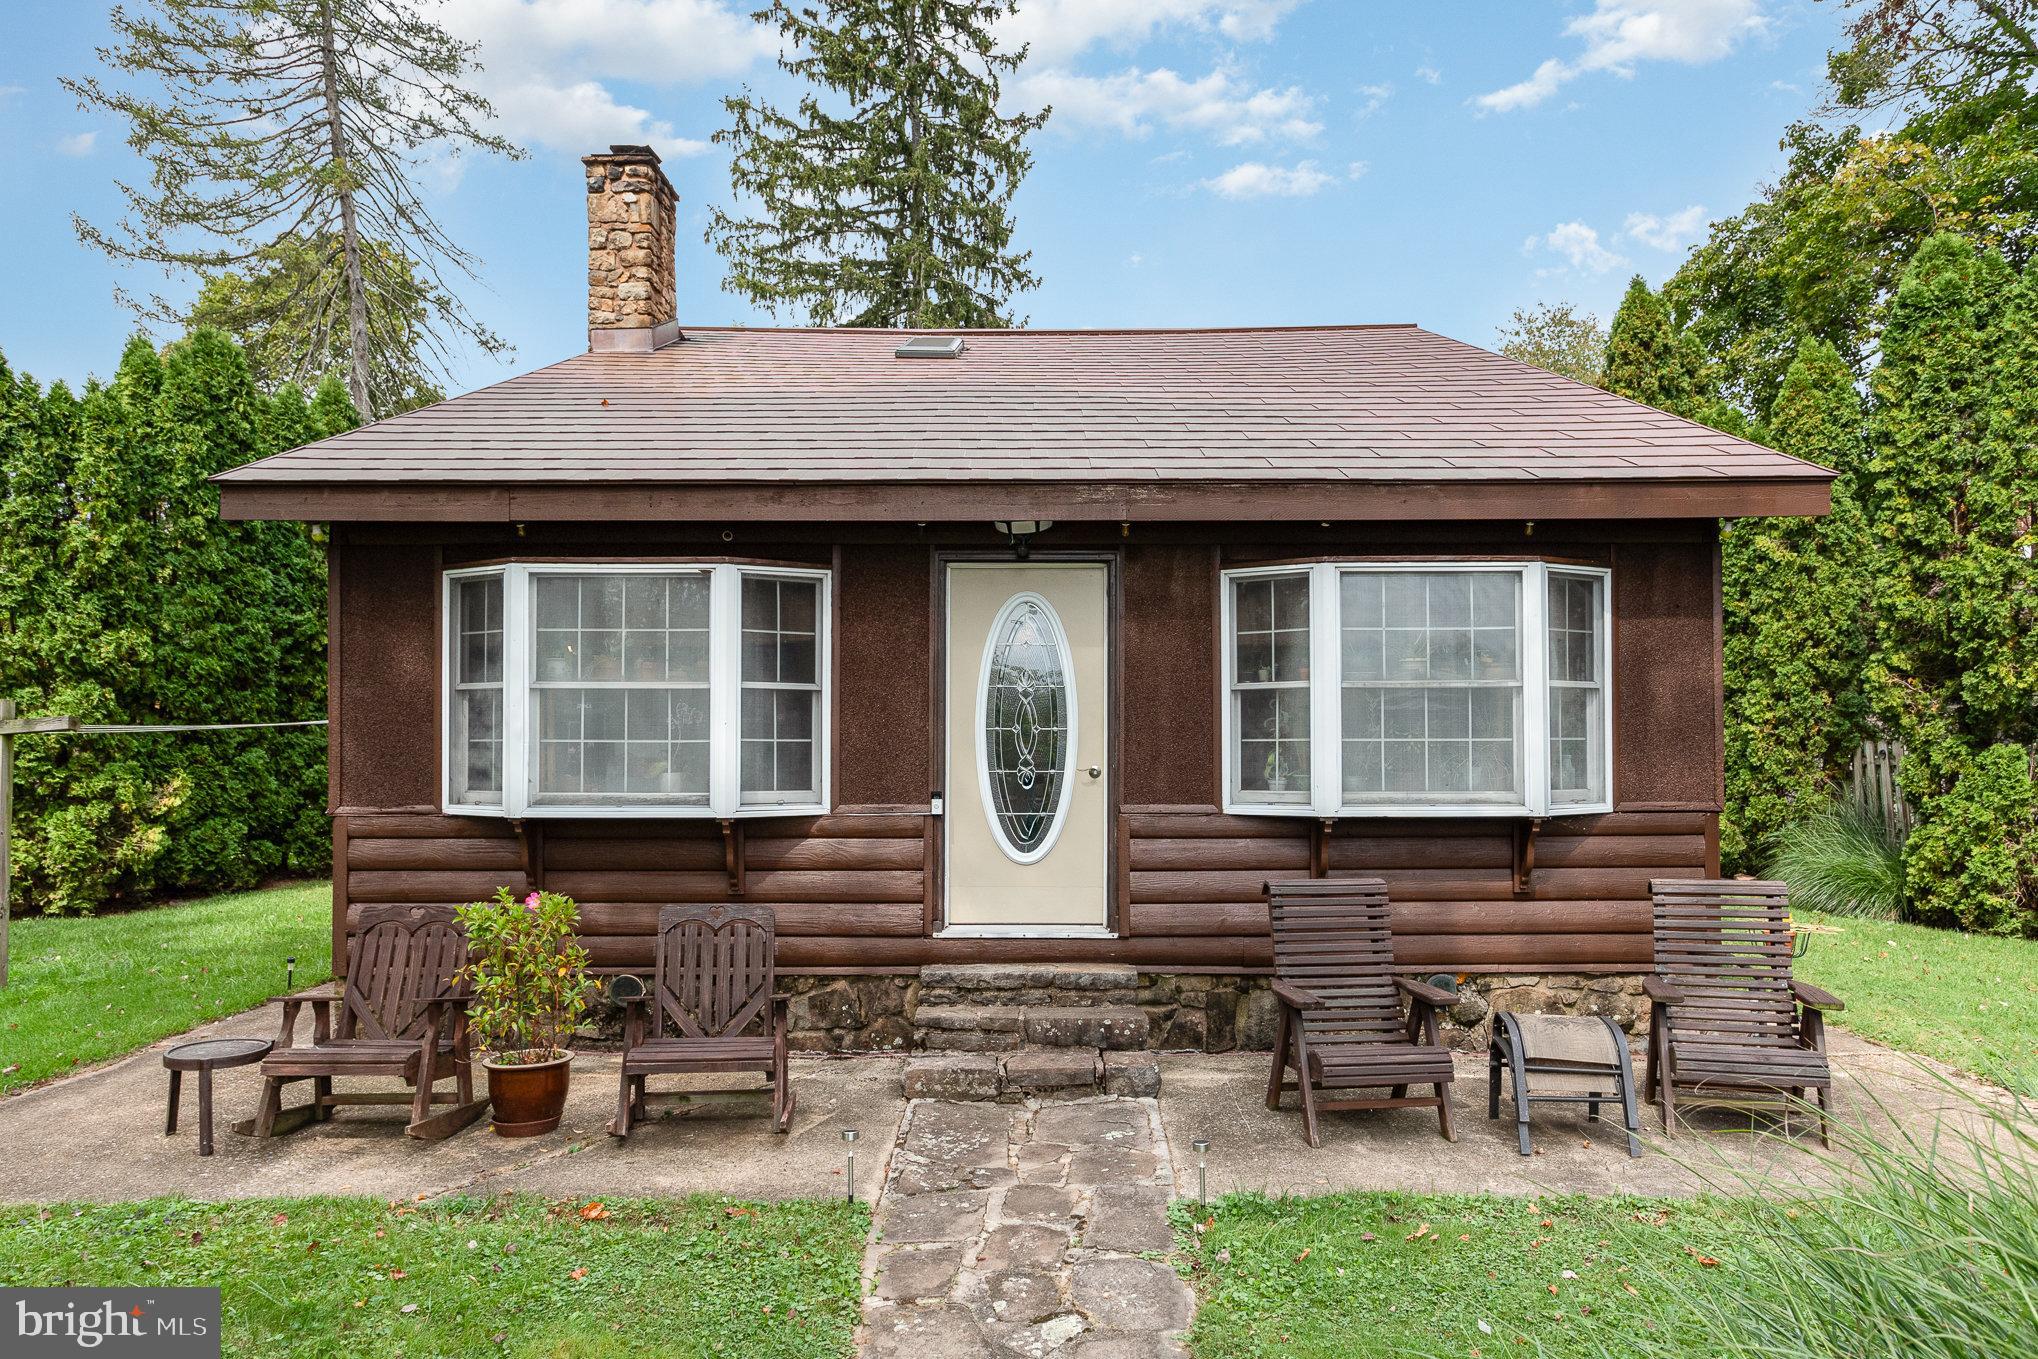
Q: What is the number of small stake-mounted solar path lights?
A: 3